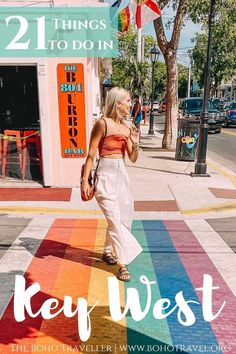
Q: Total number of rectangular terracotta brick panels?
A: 3